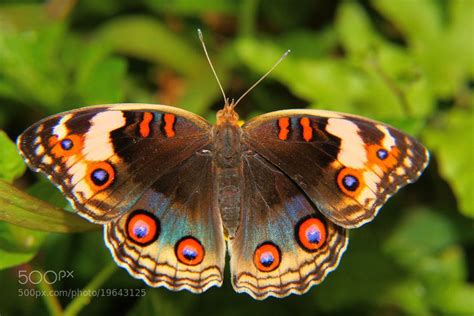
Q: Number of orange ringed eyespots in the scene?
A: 8